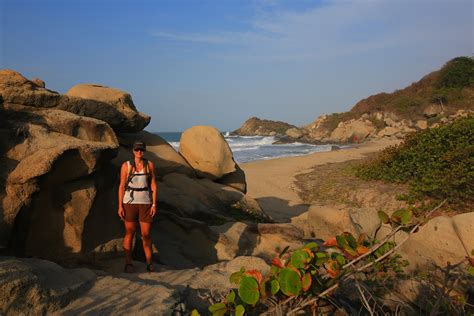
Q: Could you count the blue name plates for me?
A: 0